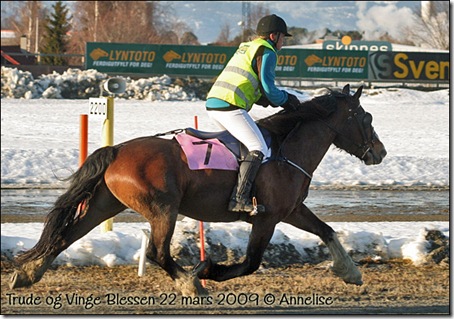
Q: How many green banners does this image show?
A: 4